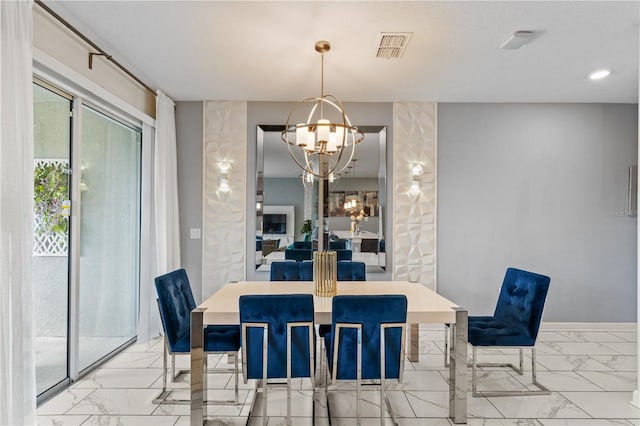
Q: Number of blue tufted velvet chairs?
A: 6